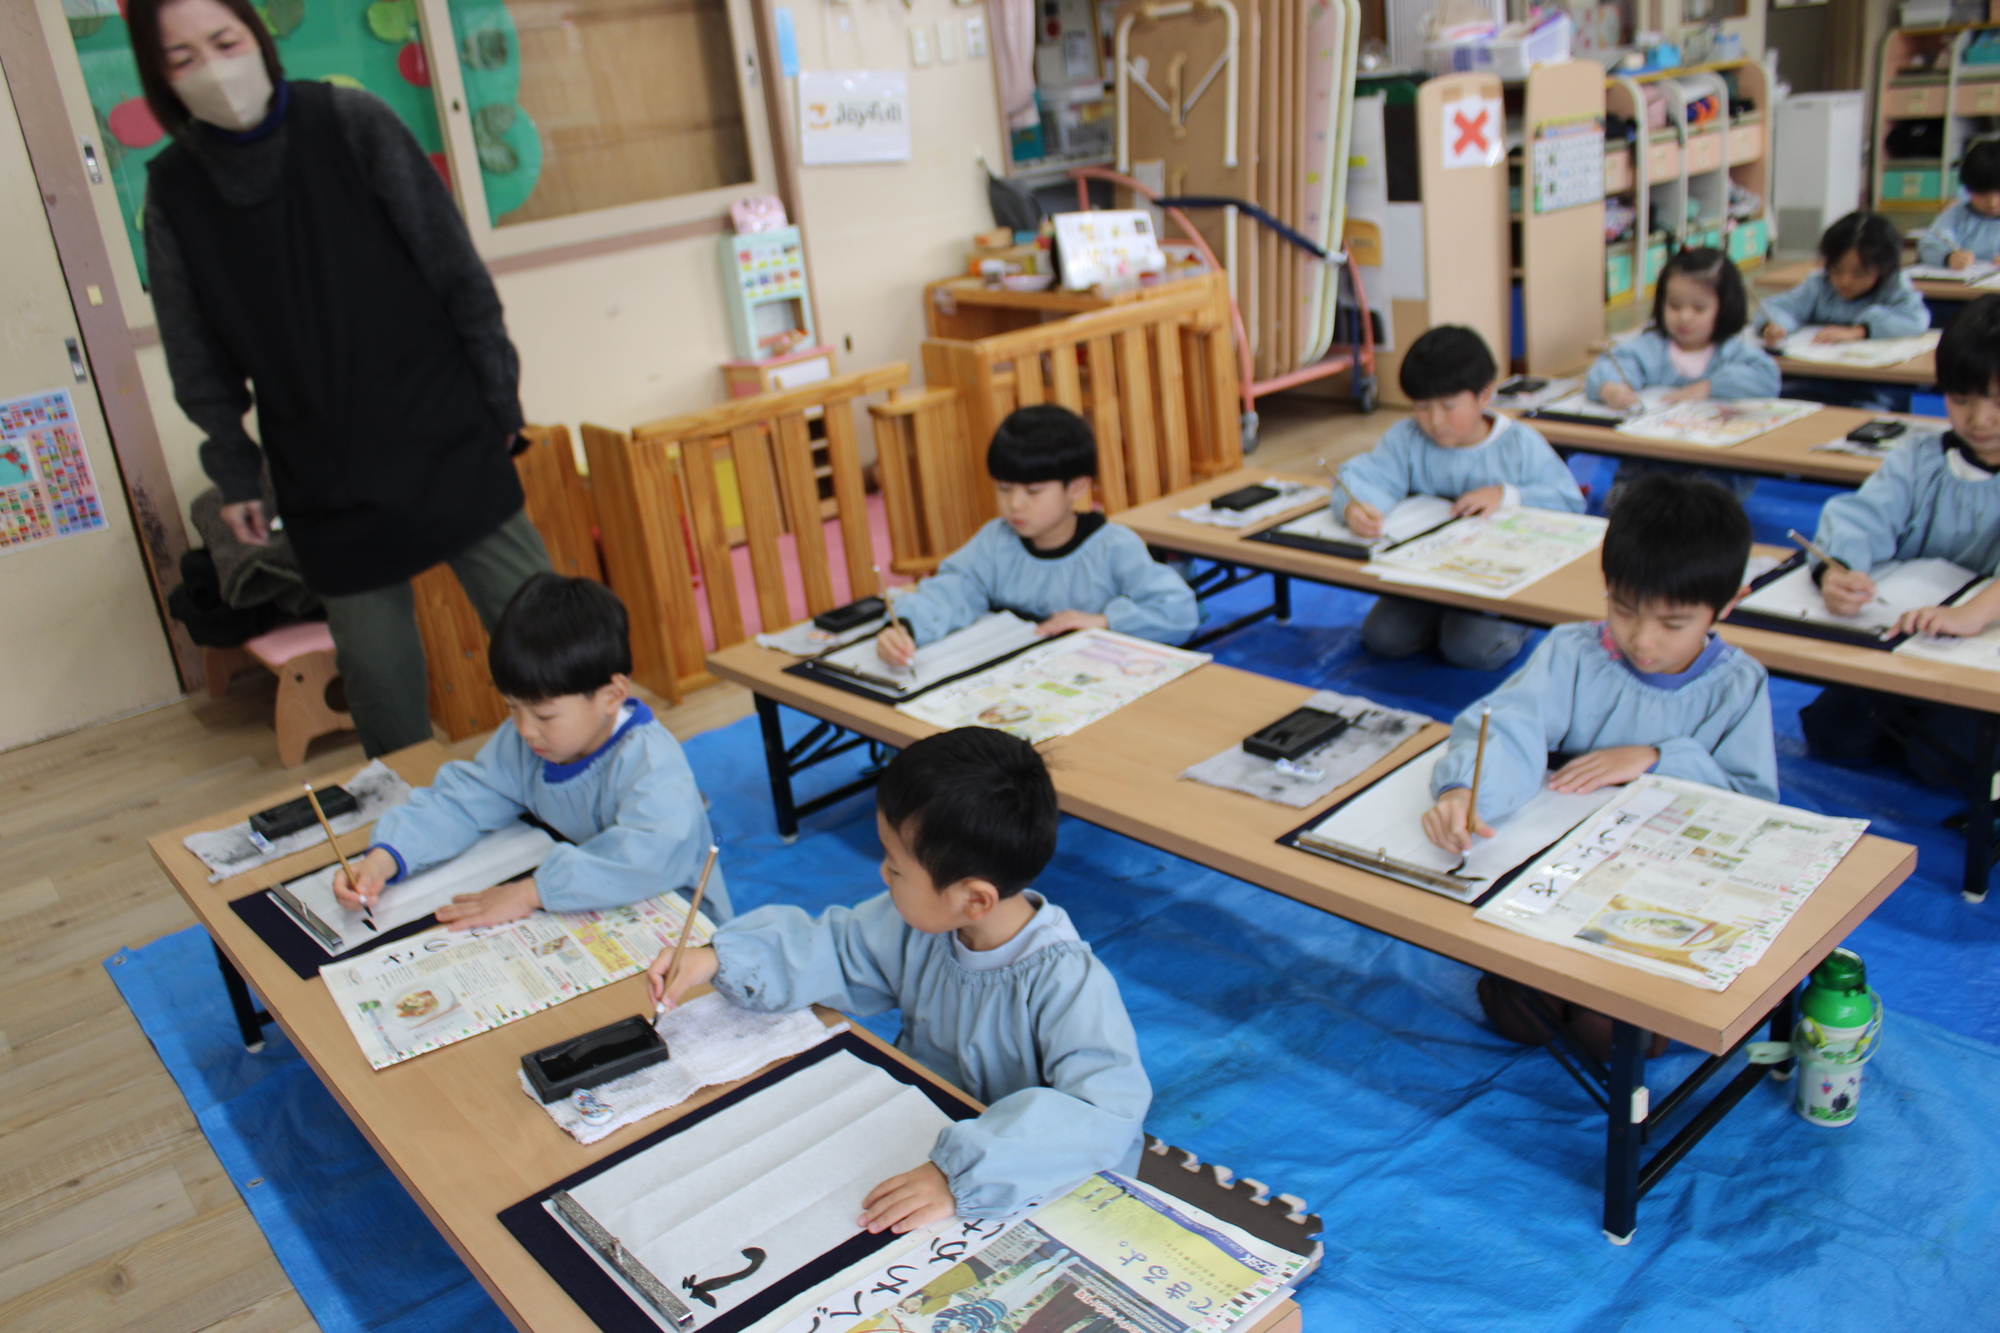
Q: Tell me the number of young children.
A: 9